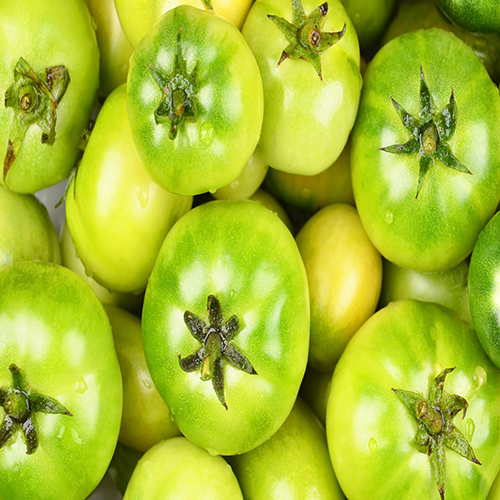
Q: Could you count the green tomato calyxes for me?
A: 7